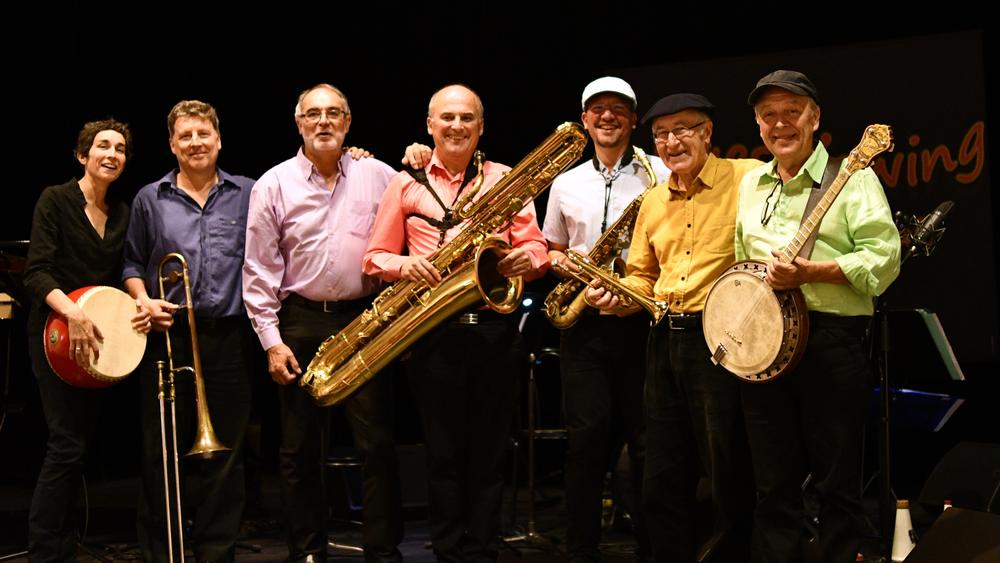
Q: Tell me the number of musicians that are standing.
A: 7